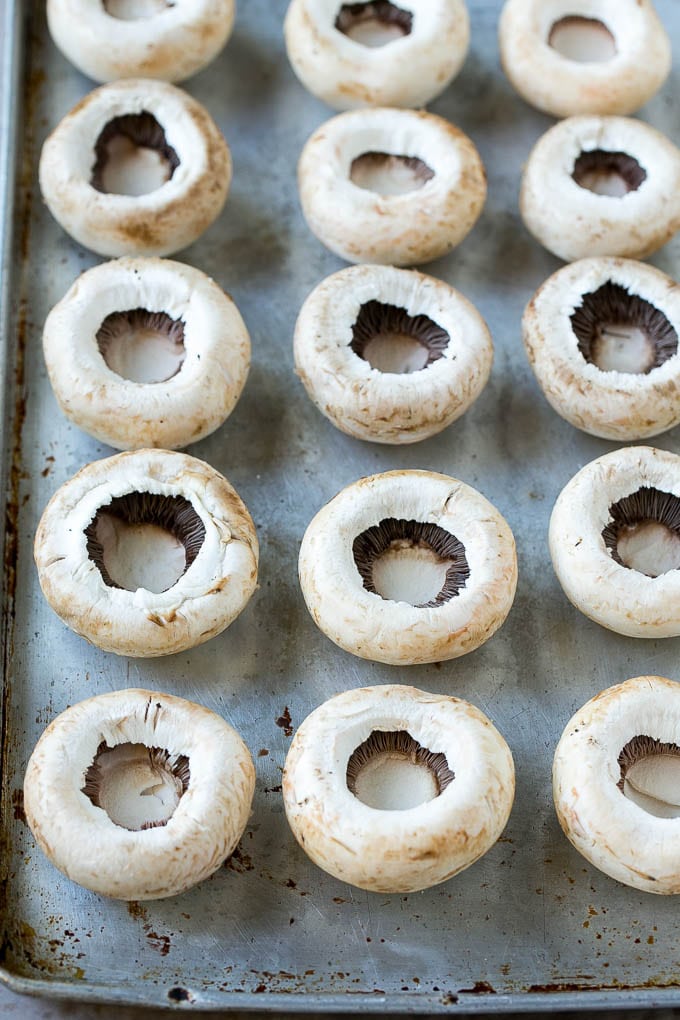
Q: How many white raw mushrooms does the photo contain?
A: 15